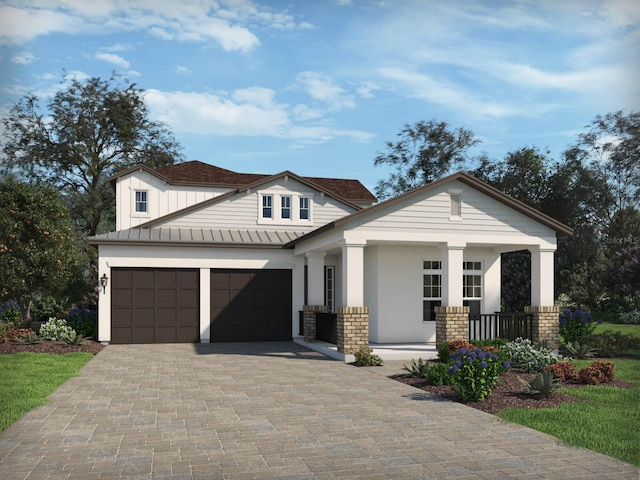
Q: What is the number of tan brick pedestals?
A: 4